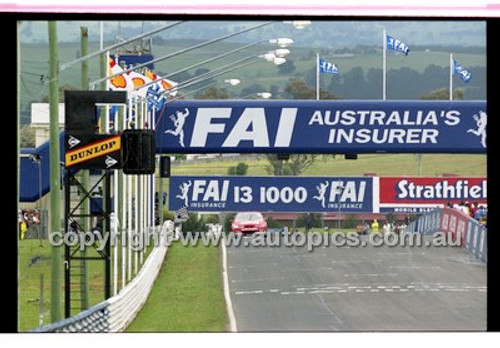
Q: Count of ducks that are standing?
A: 0